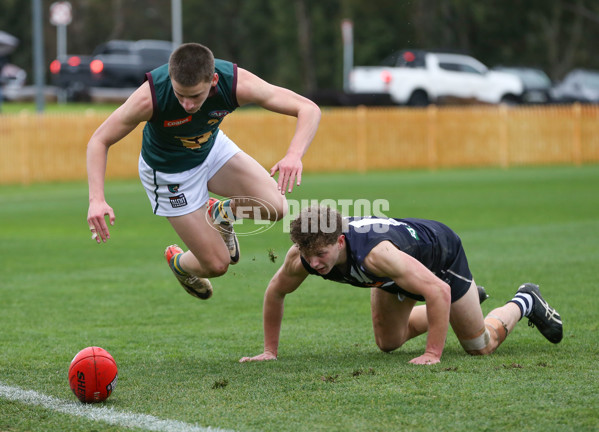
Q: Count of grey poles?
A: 4